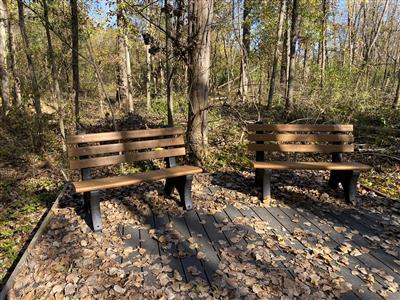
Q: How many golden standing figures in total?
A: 0